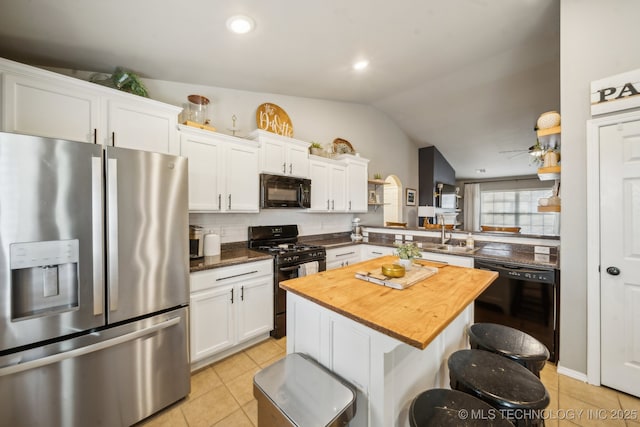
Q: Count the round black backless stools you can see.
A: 3